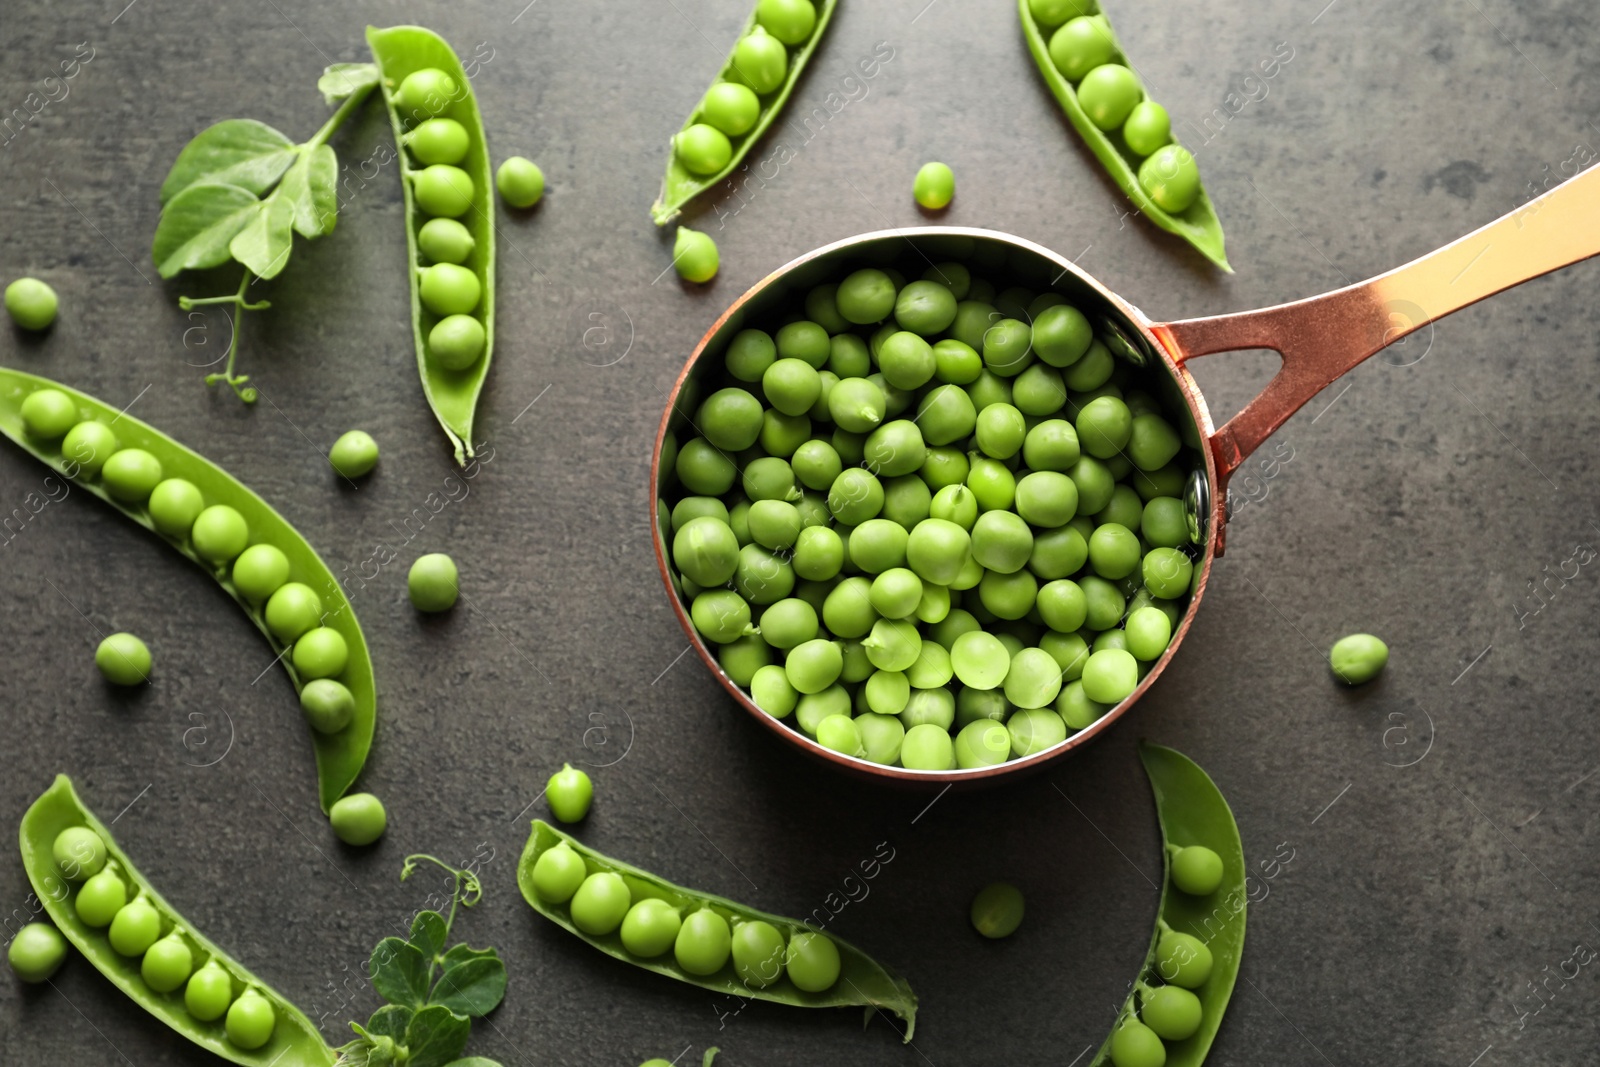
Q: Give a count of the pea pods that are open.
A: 7